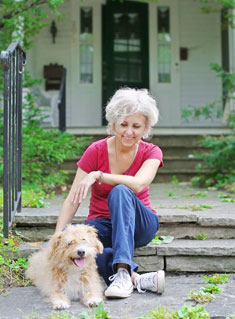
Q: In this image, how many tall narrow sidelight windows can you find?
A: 2